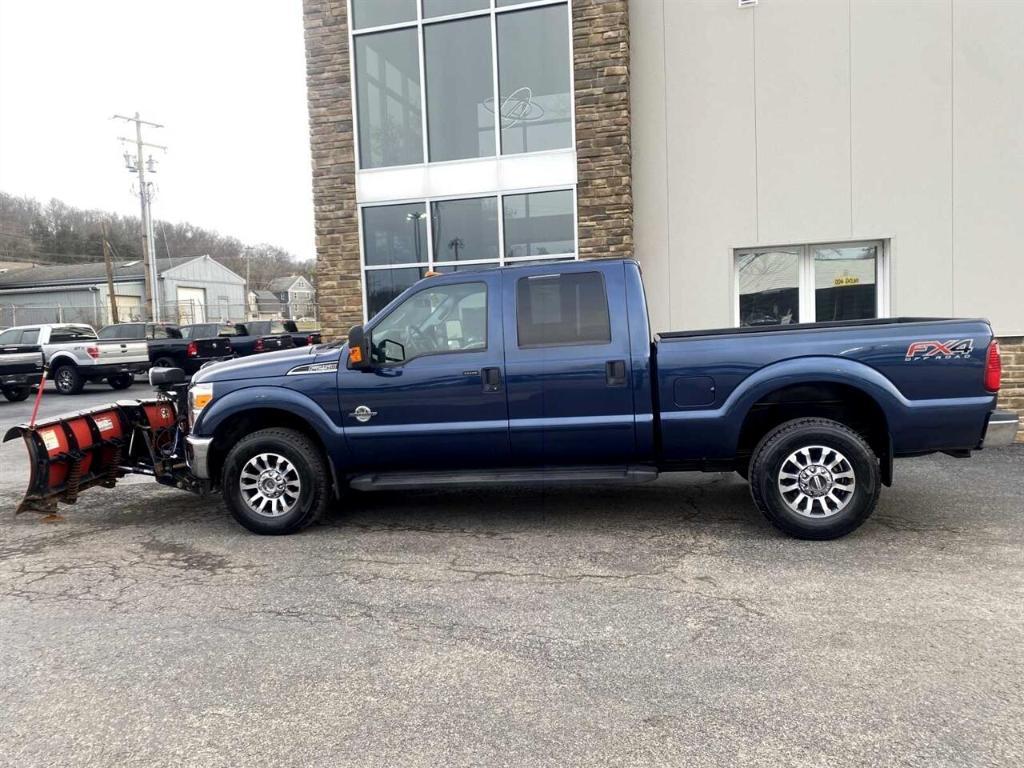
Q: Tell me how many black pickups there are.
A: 4